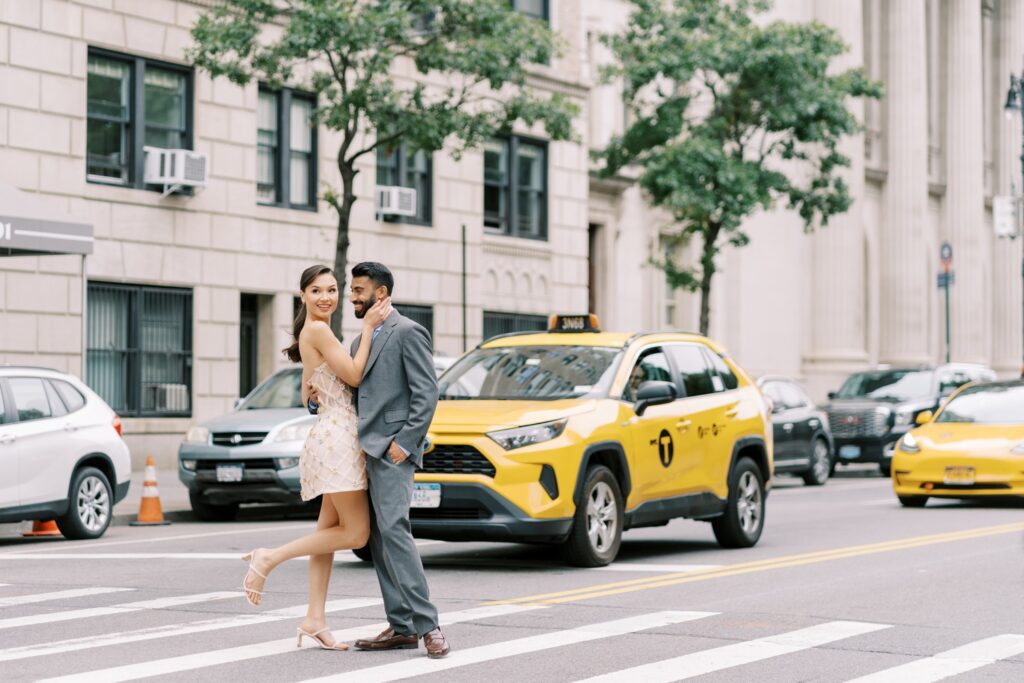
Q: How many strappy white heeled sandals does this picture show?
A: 2